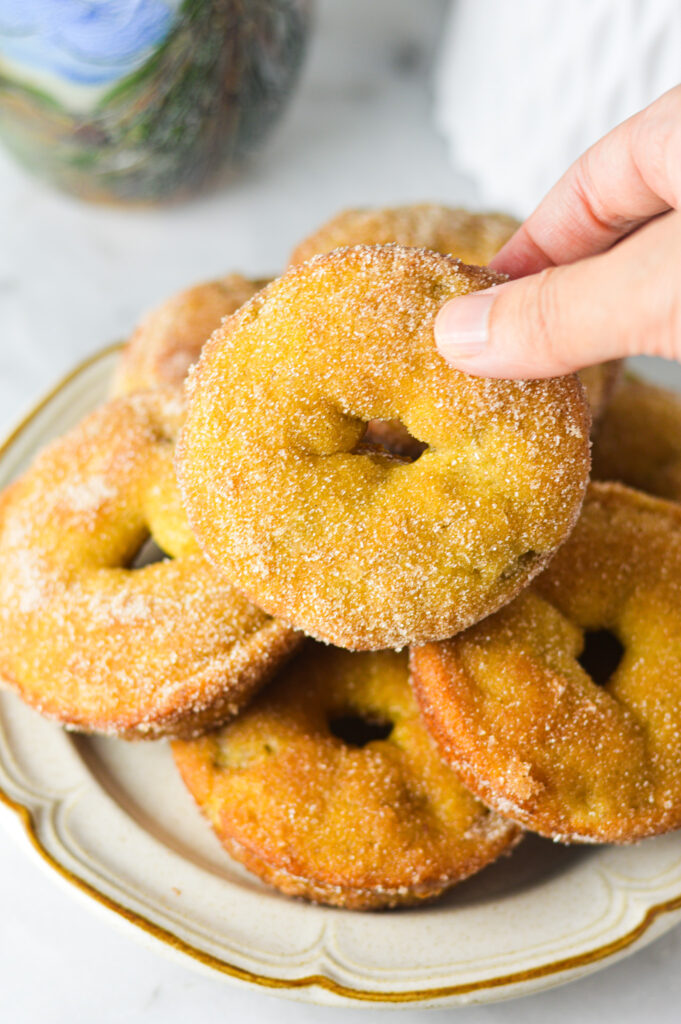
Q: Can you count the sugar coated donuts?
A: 7